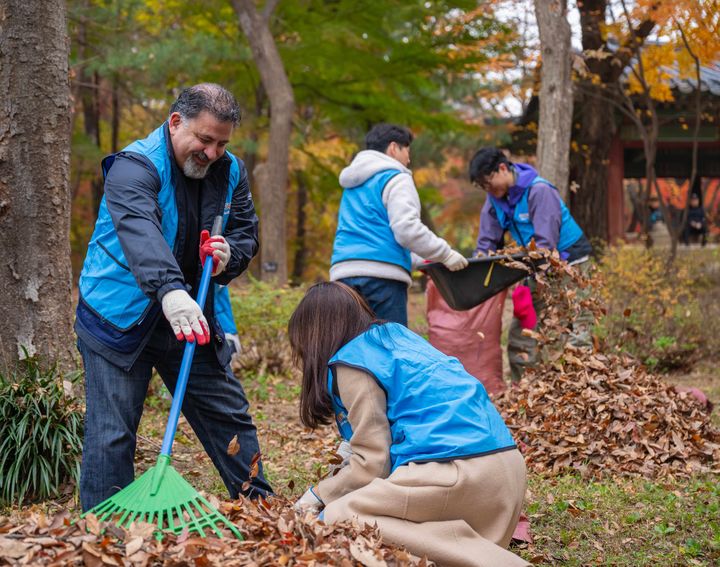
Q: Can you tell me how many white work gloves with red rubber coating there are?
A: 2